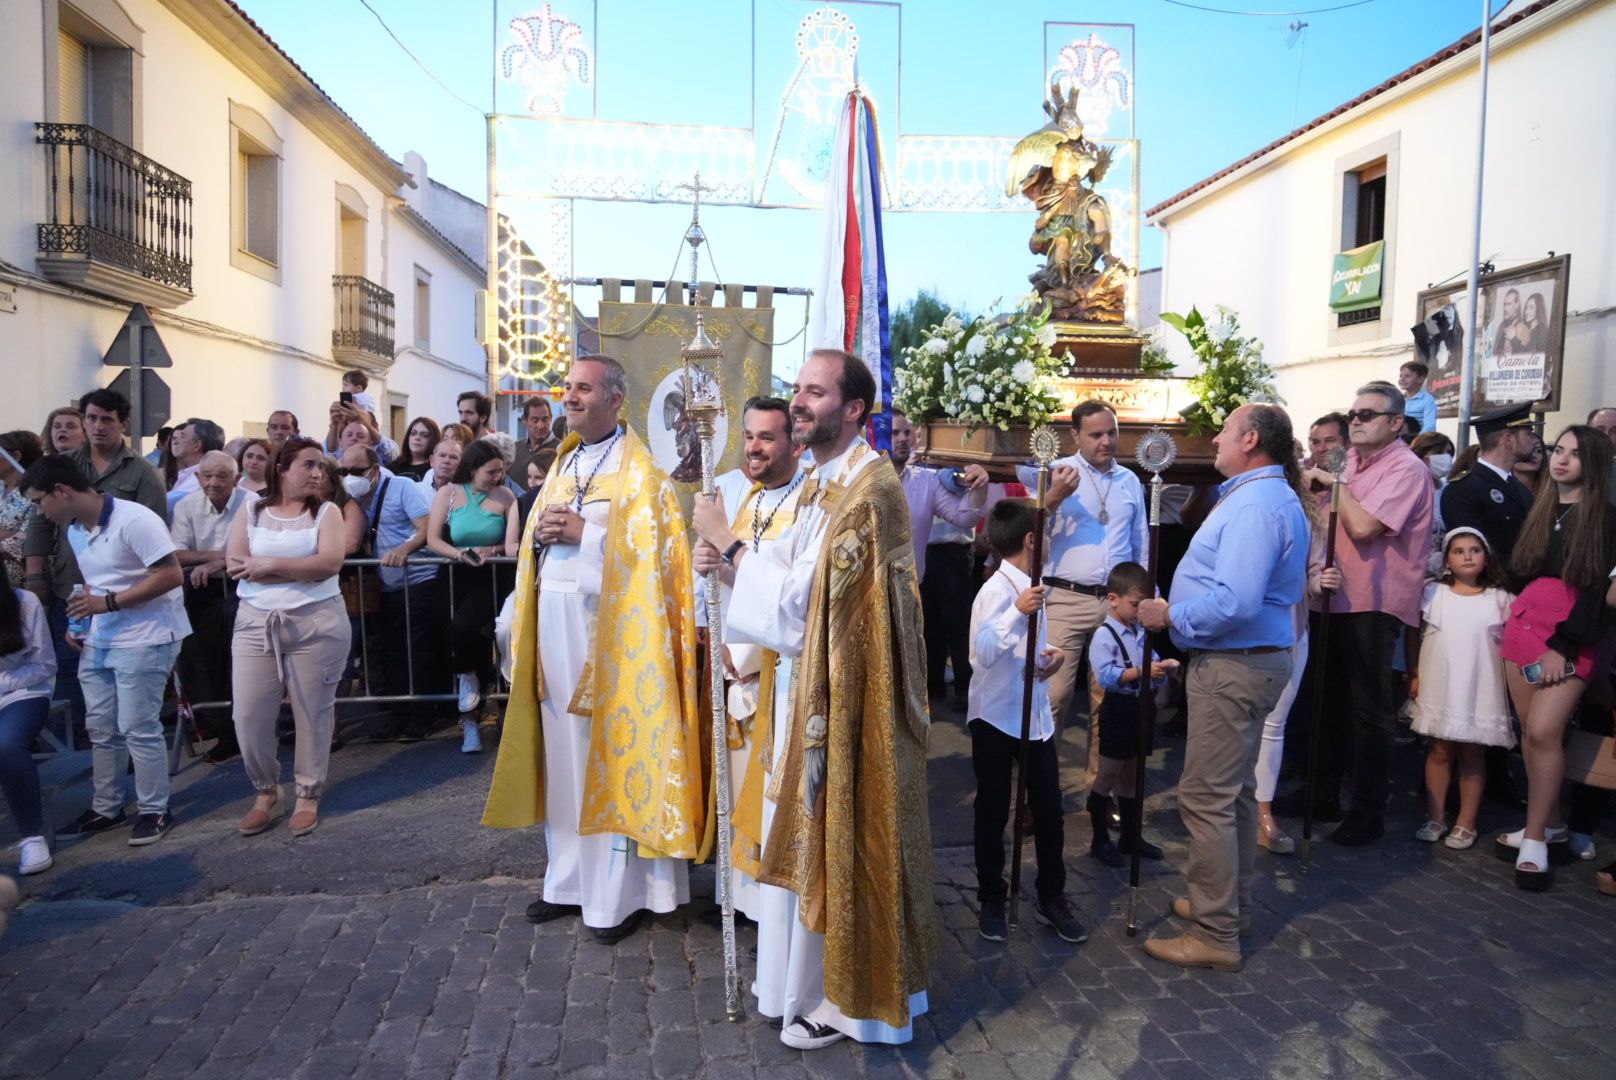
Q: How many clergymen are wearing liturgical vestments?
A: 3